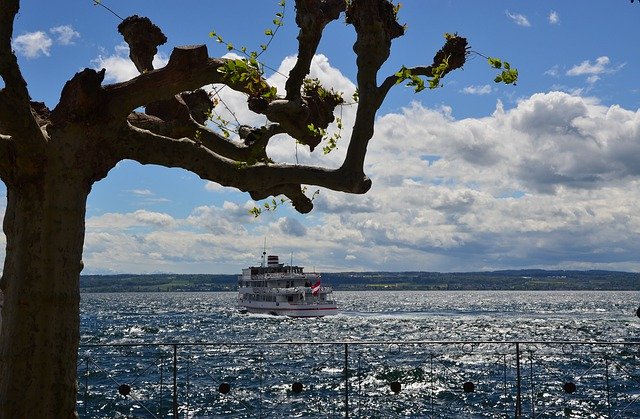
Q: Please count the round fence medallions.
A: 6